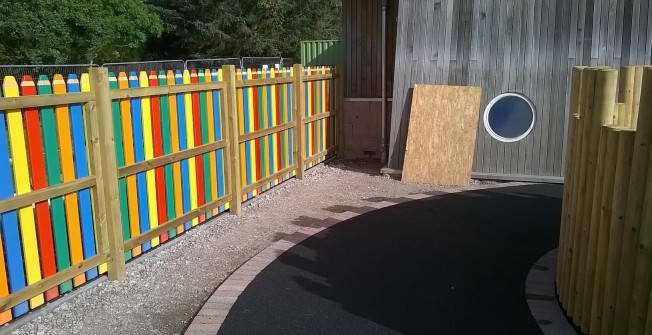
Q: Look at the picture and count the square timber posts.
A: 4